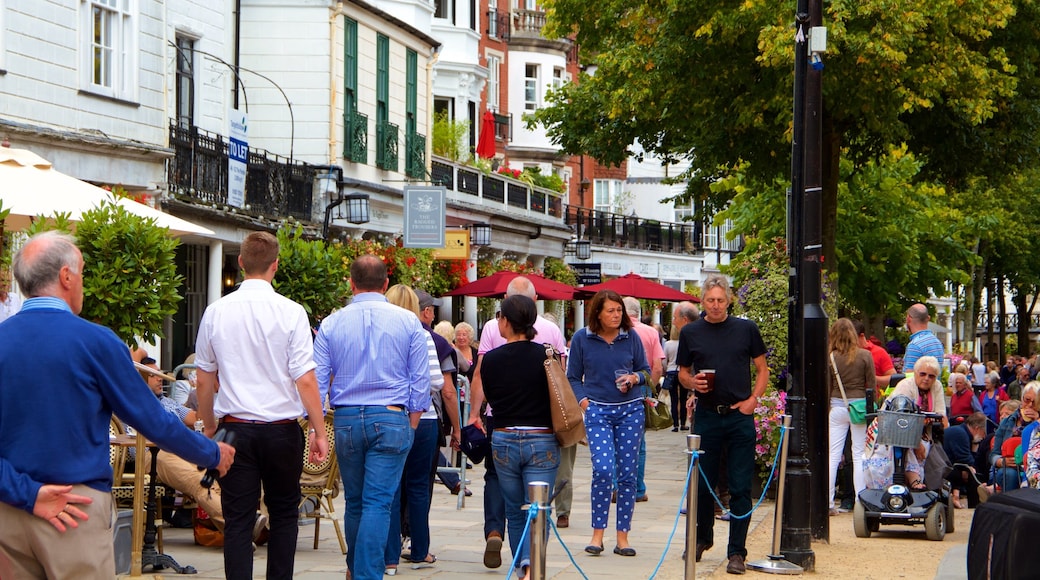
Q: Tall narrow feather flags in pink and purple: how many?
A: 0